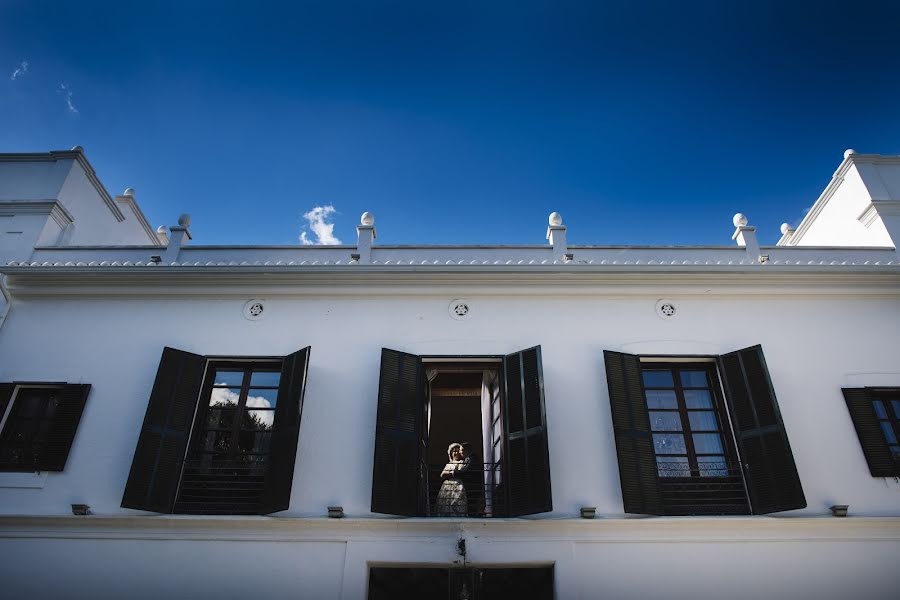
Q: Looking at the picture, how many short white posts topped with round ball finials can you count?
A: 4